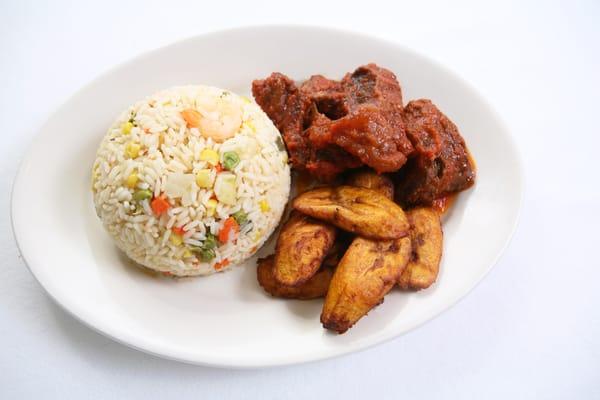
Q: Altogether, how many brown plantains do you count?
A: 6